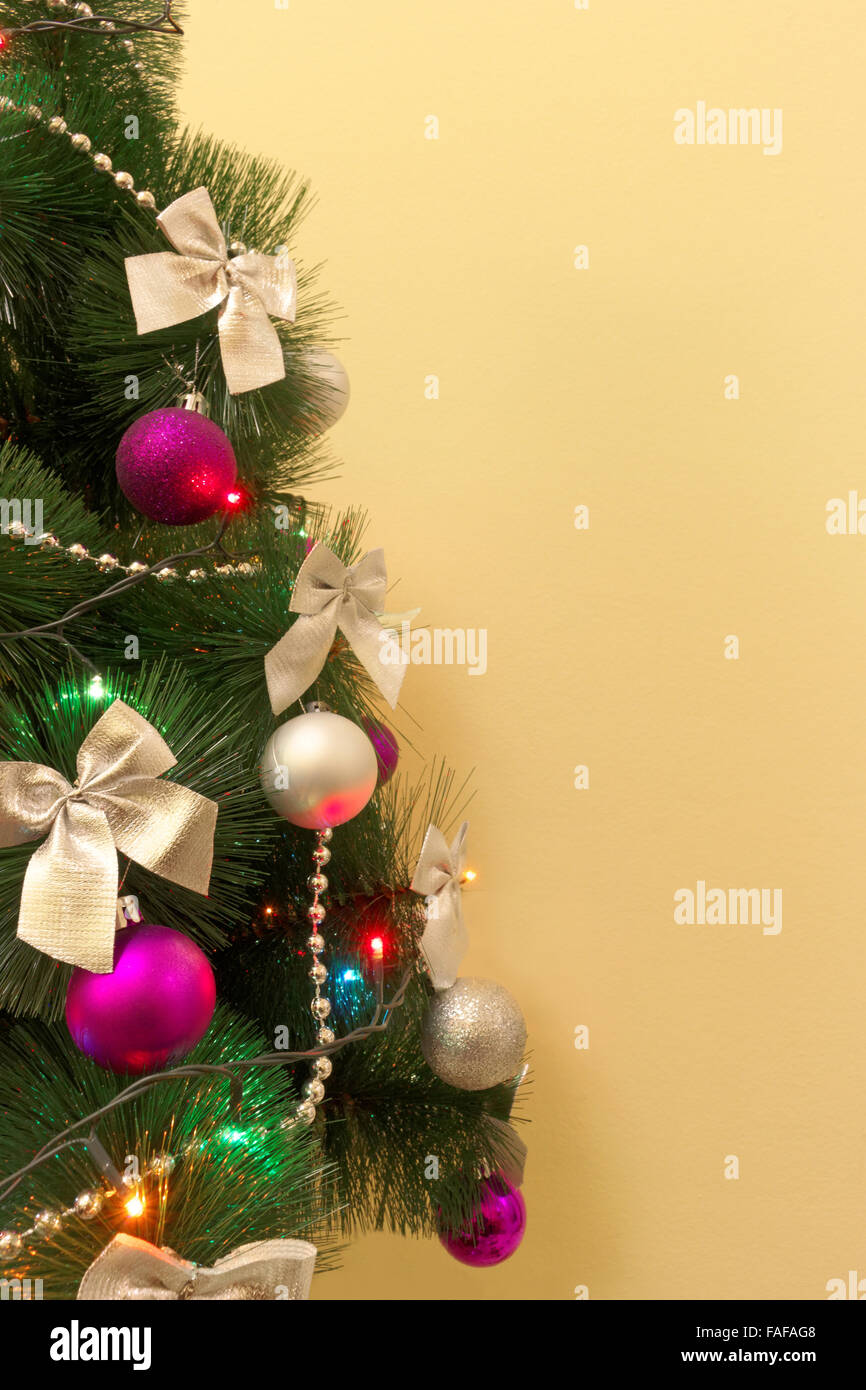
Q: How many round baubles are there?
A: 7